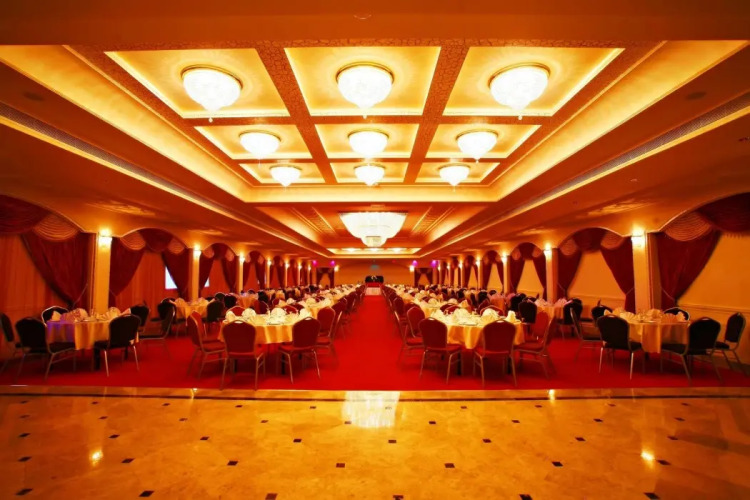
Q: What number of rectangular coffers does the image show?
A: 9